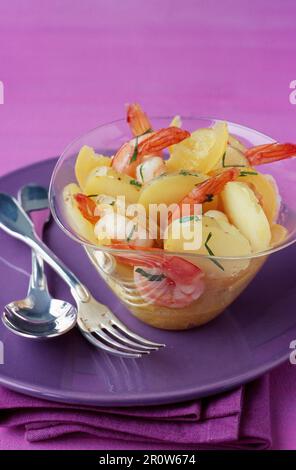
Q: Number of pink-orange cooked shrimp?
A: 6